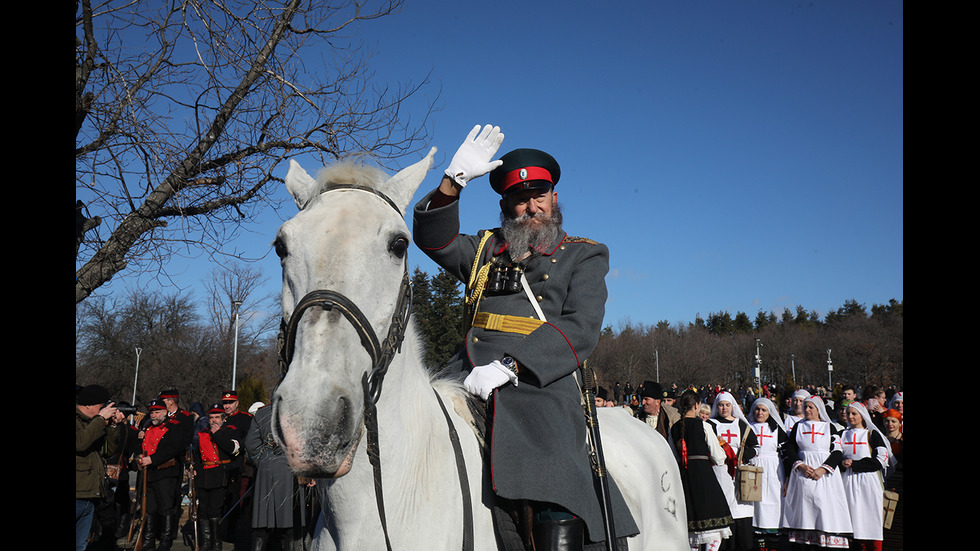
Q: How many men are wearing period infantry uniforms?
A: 4